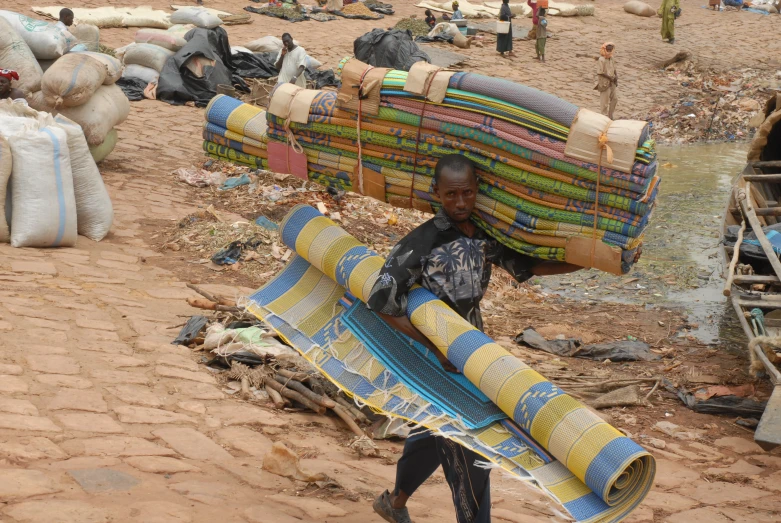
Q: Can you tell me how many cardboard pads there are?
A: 8